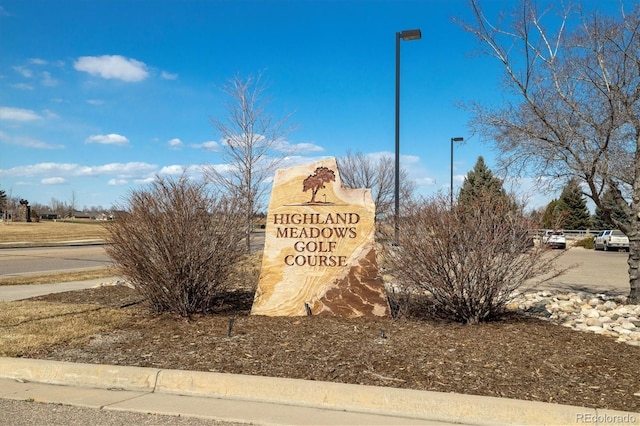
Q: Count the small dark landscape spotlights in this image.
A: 3